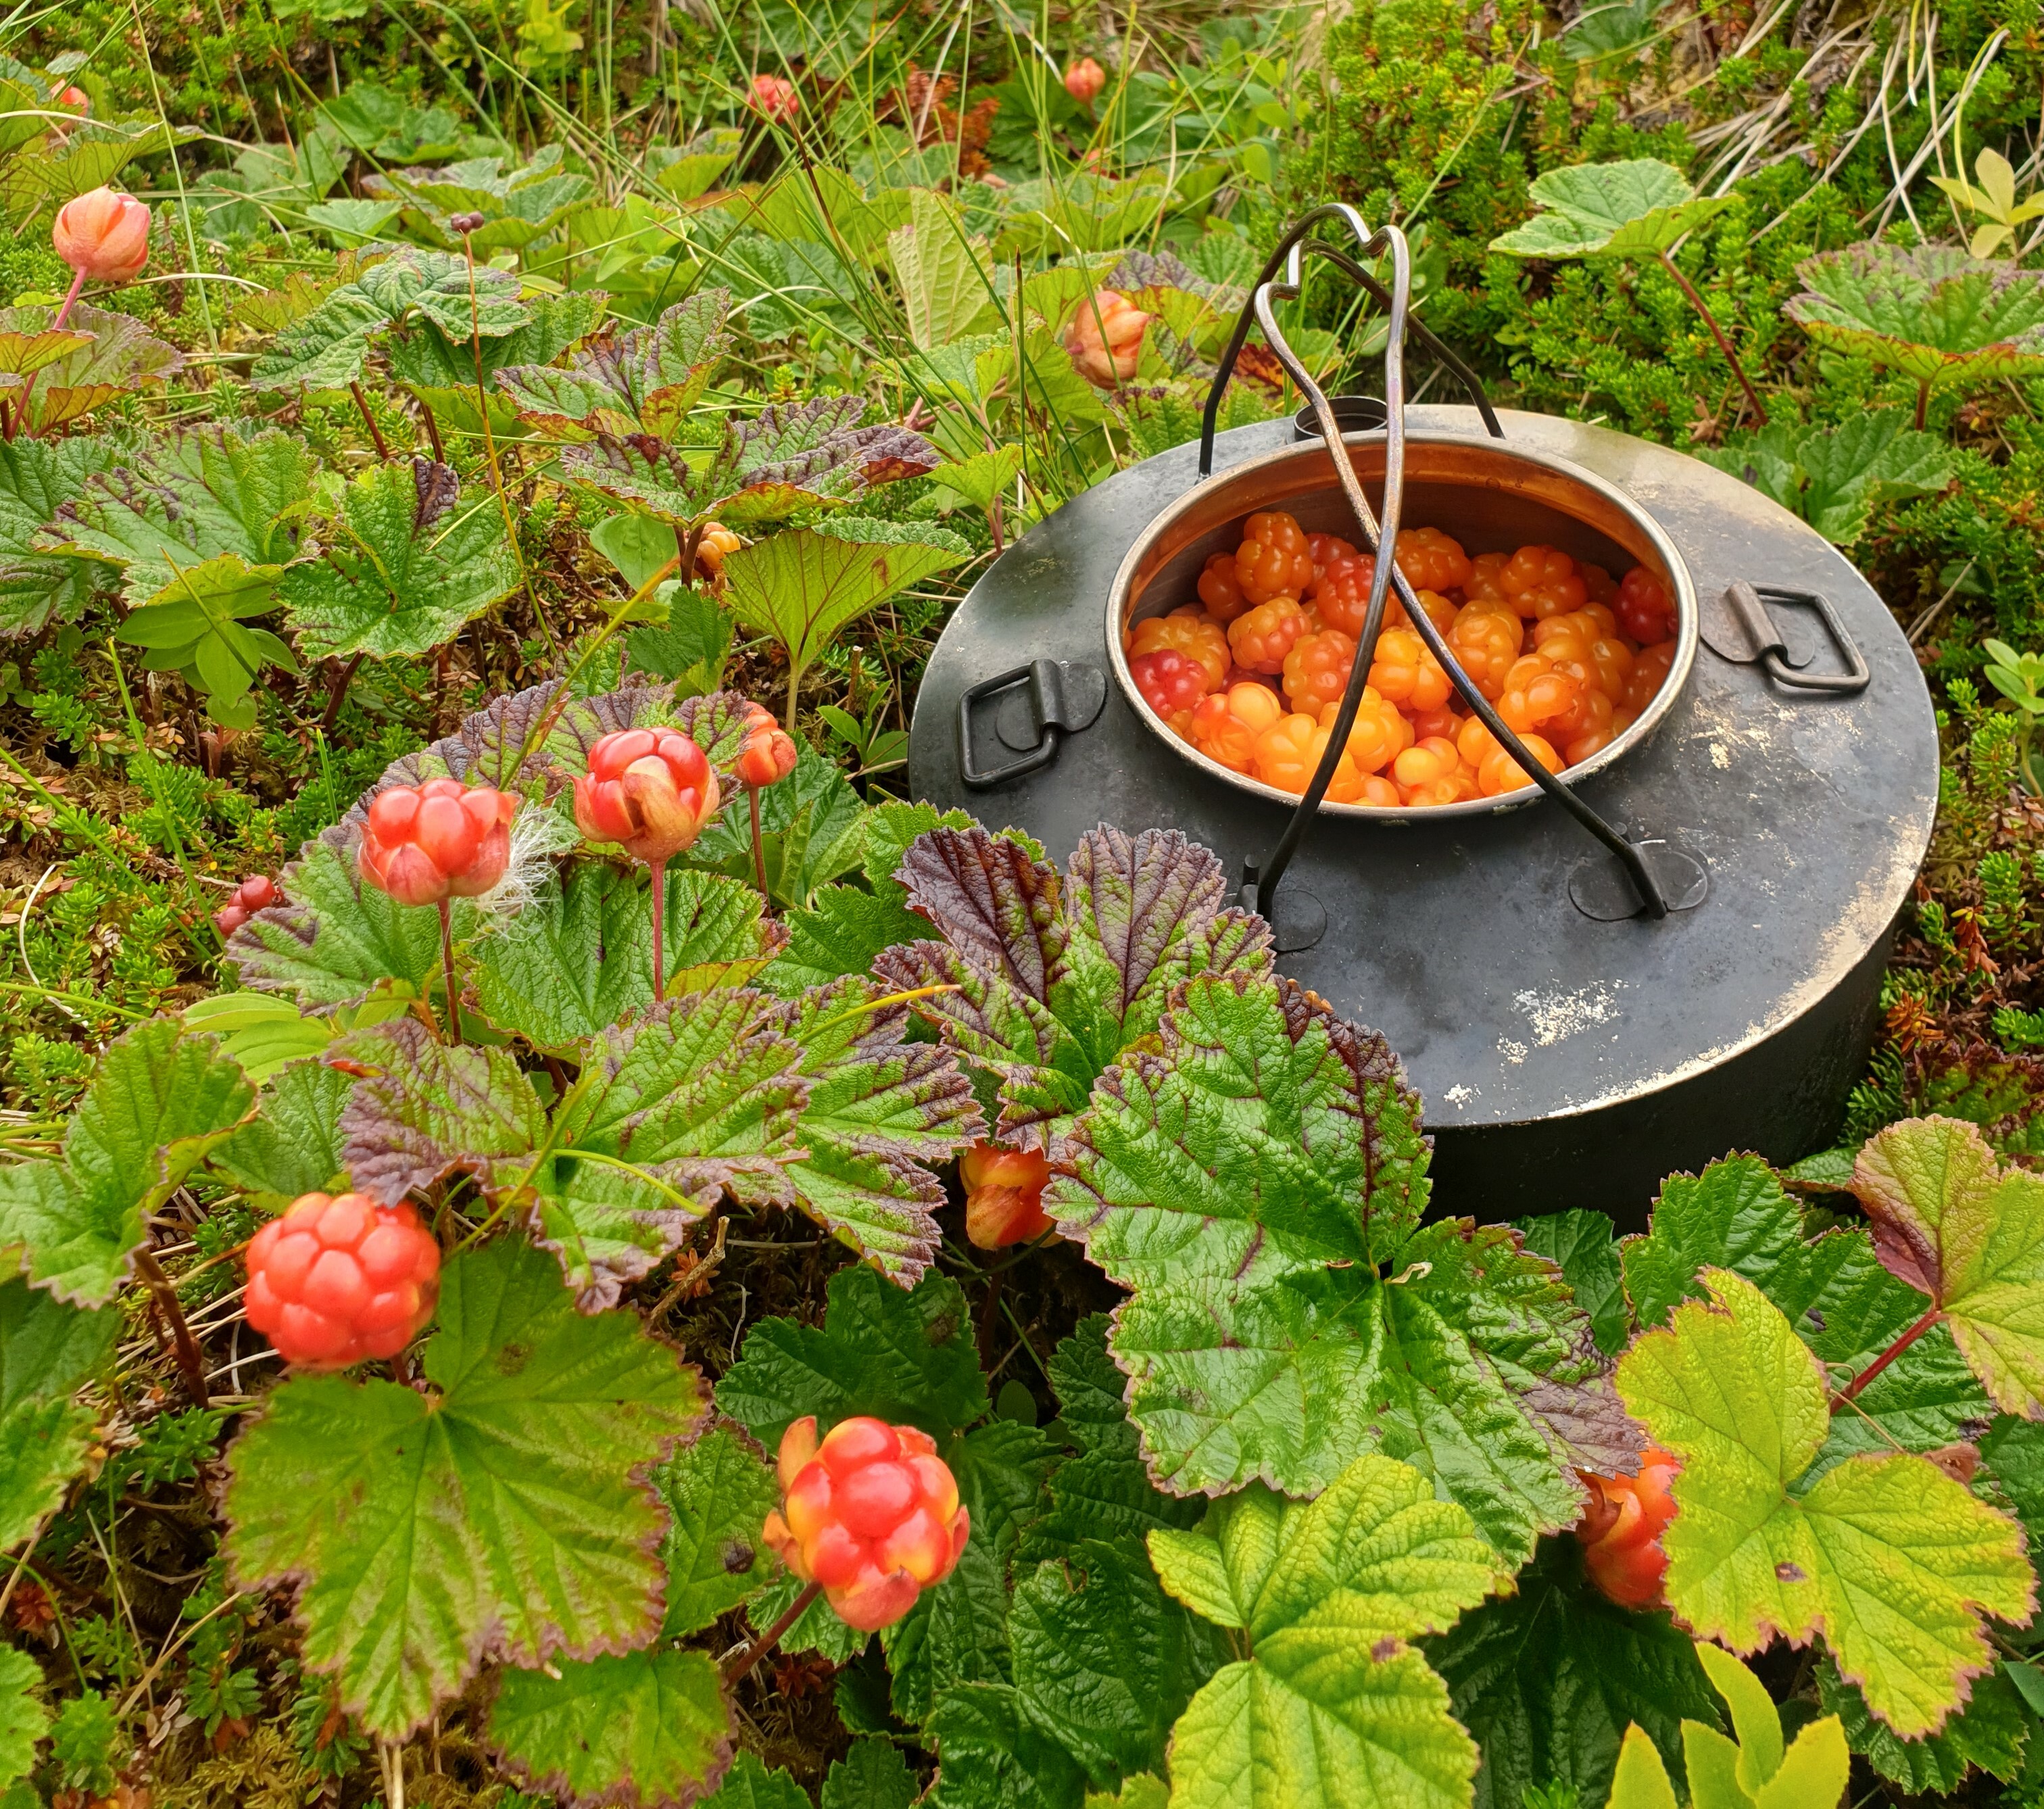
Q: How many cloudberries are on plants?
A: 14